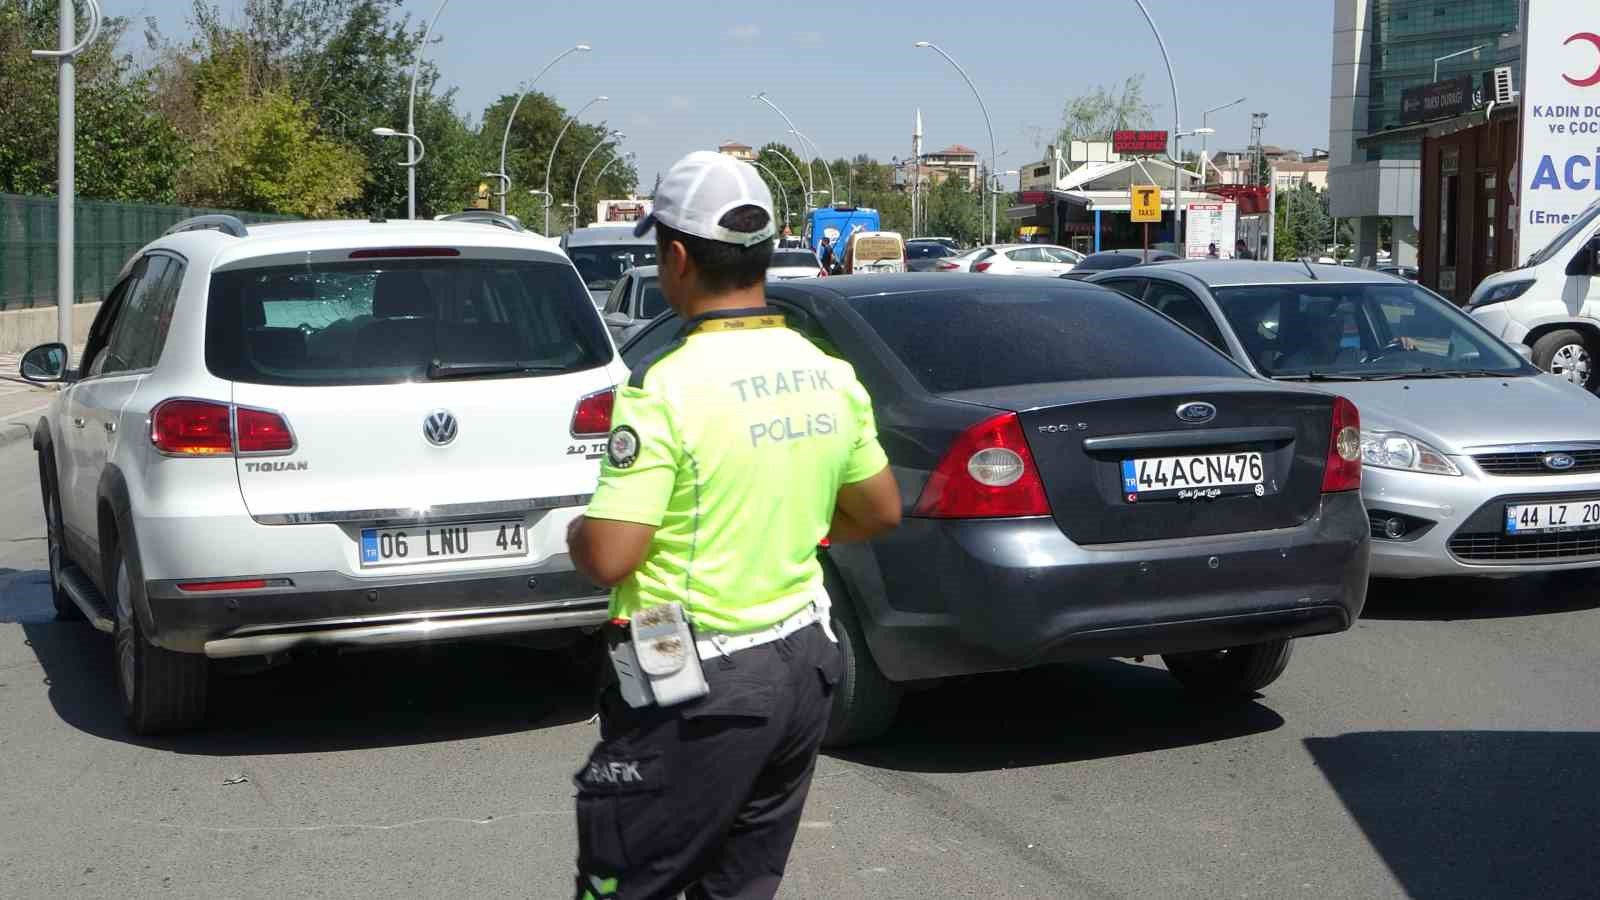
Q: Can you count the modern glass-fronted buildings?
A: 1